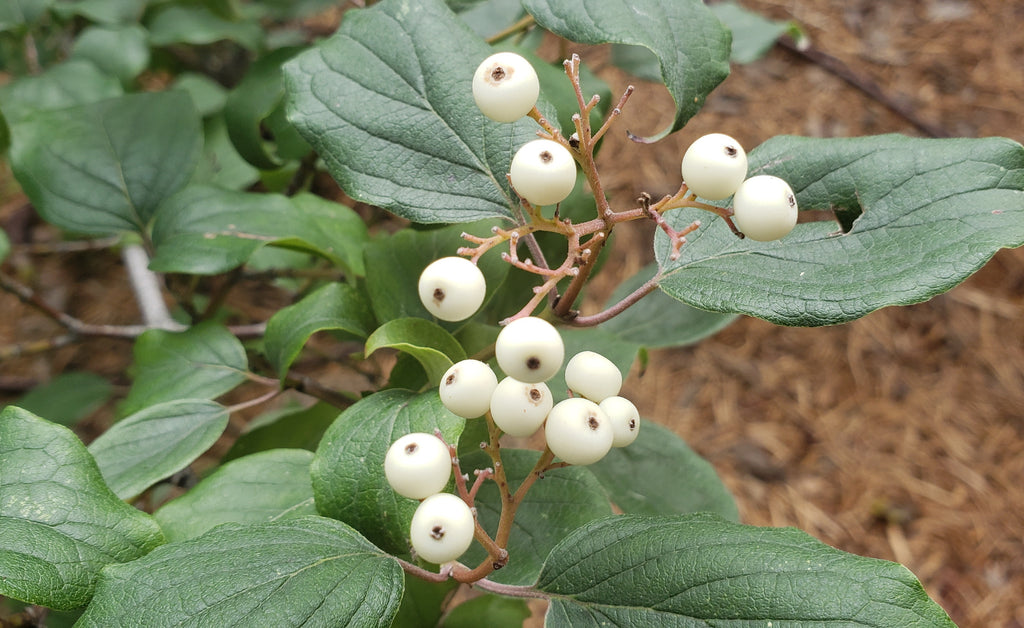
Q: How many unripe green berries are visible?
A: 0